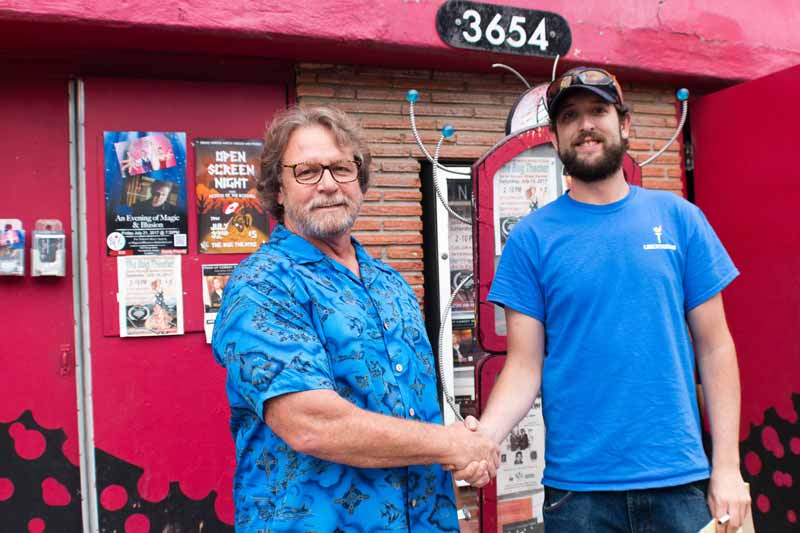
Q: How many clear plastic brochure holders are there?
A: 2